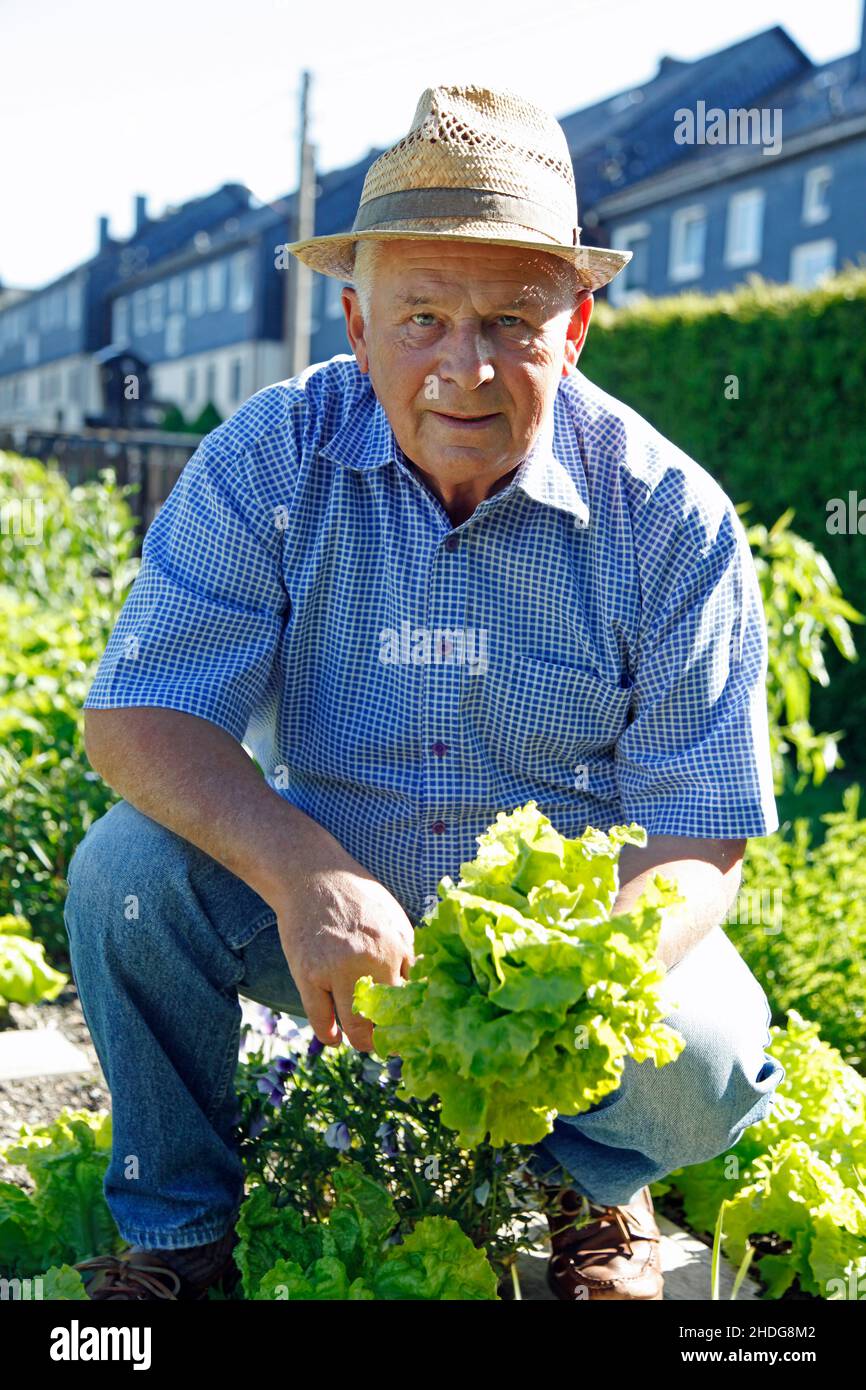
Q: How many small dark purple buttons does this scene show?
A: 4